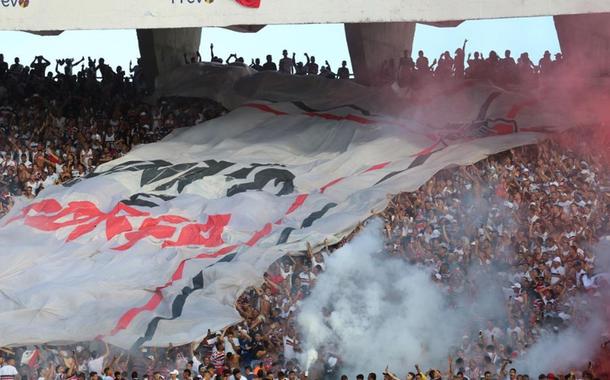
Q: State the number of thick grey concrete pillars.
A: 3